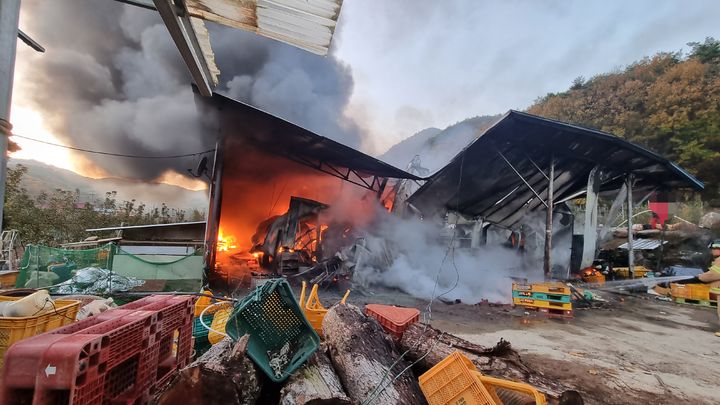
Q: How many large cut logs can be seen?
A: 4